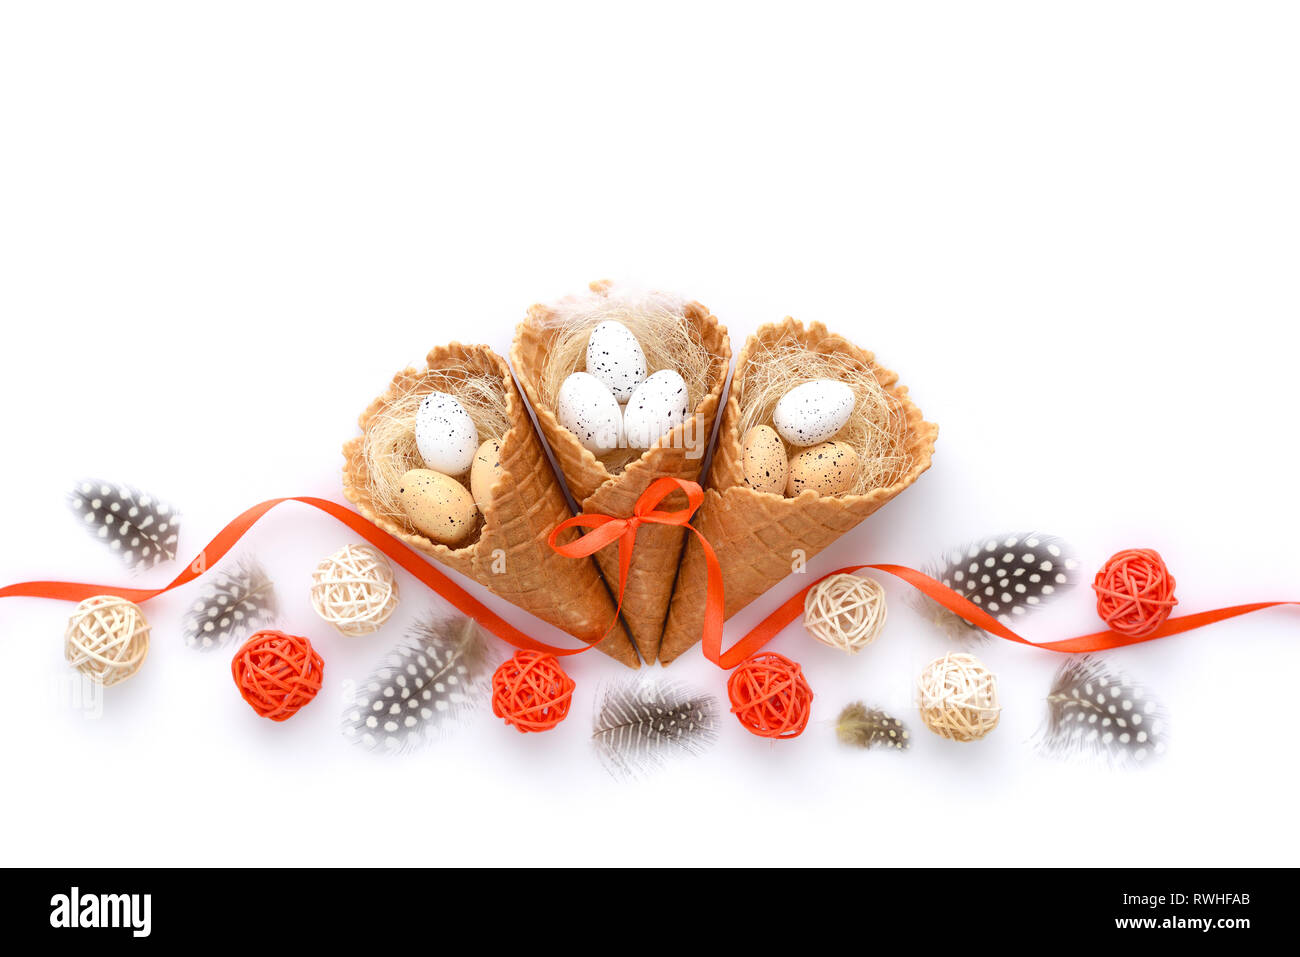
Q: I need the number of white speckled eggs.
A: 5